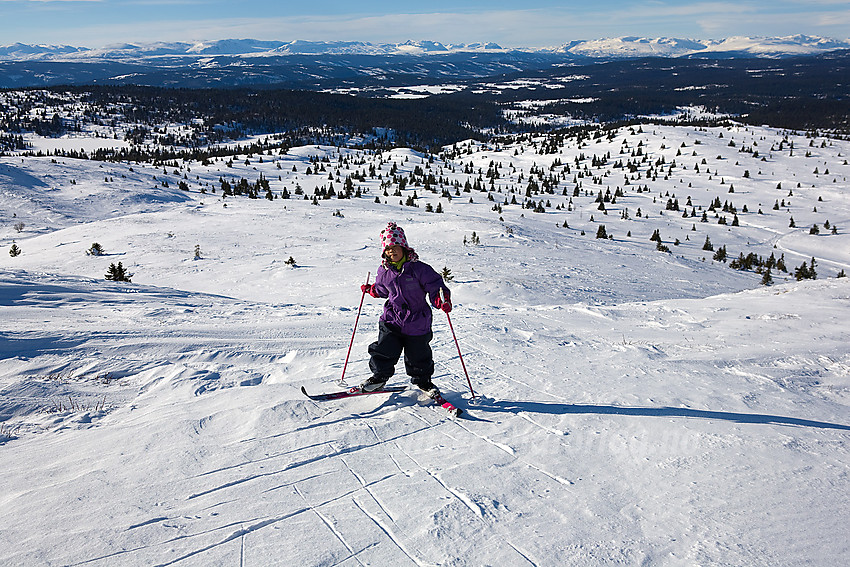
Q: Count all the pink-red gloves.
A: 2